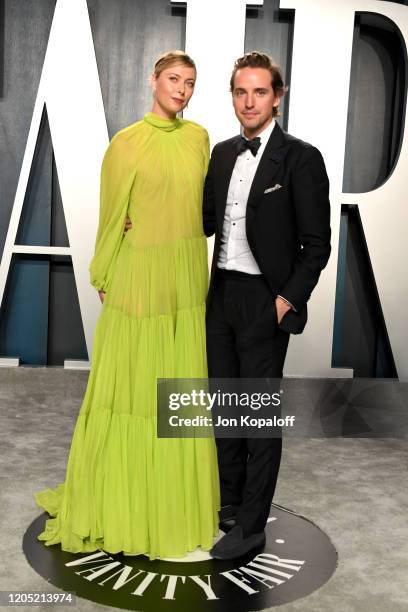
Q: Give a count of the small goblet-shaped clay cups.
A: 0